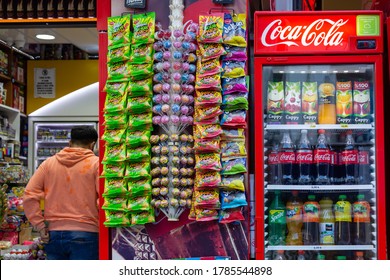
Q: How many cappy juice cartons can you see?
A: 5